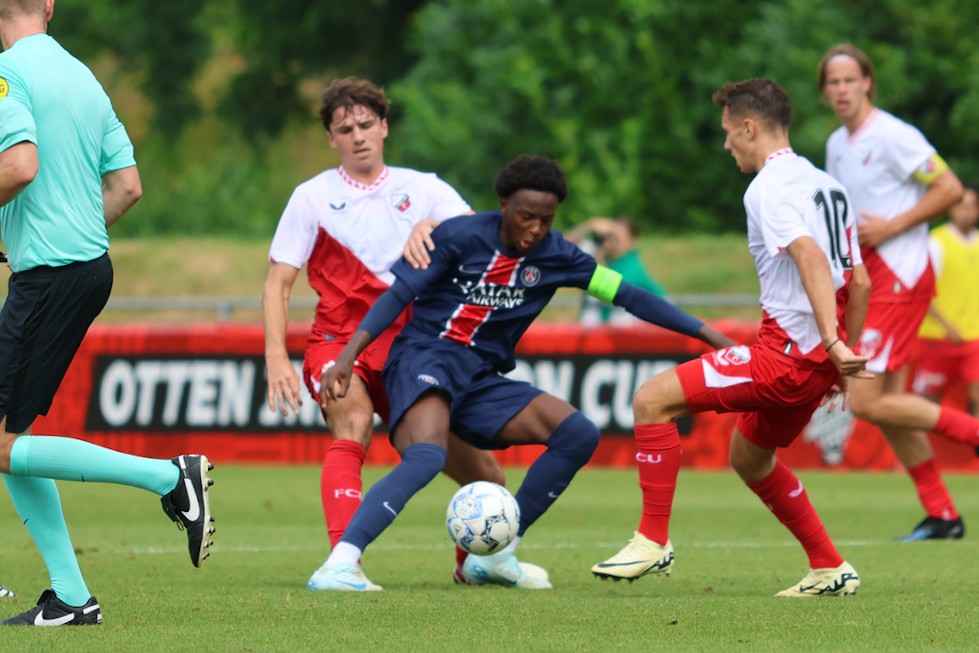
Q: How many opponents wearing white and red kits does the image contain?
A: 3